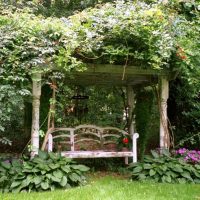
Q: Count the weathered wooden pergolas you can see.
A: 1